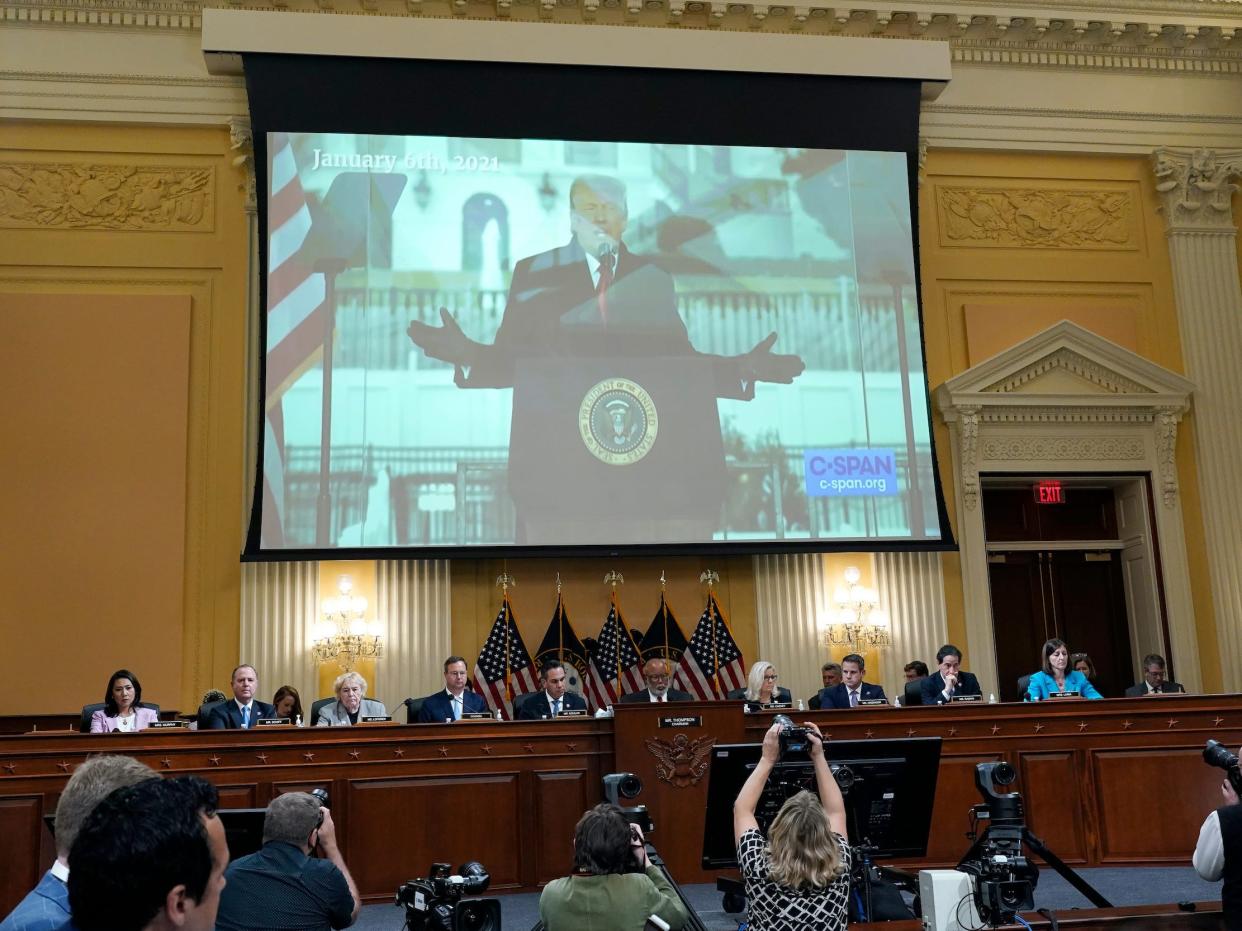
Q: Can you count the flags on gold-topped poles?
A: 5